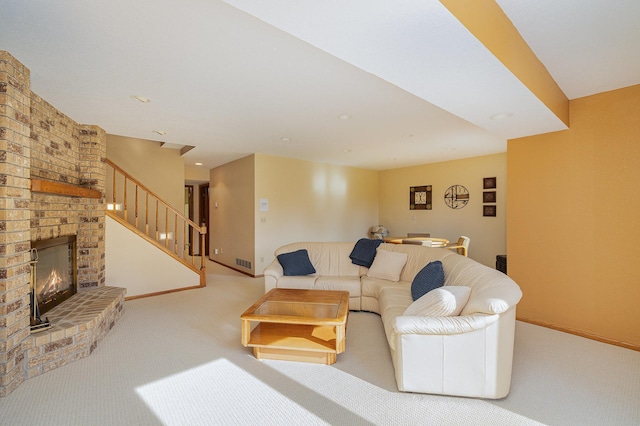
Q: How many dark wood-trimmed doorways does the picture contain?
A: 2